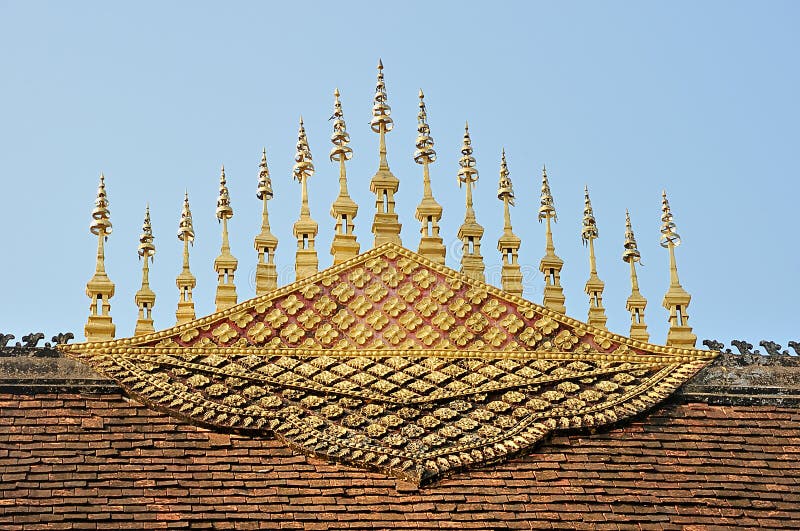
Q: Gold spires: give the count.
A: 15